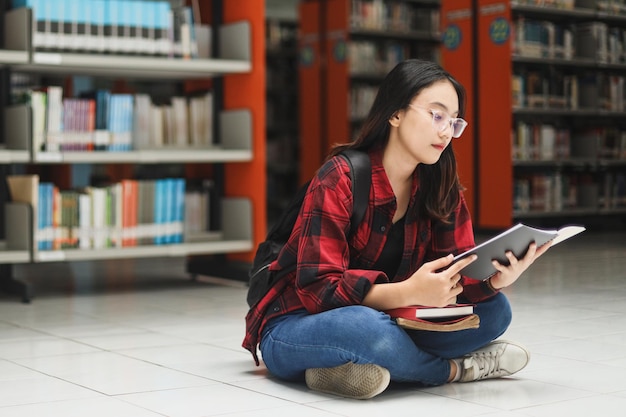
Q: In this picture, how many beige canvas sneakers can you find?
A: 2